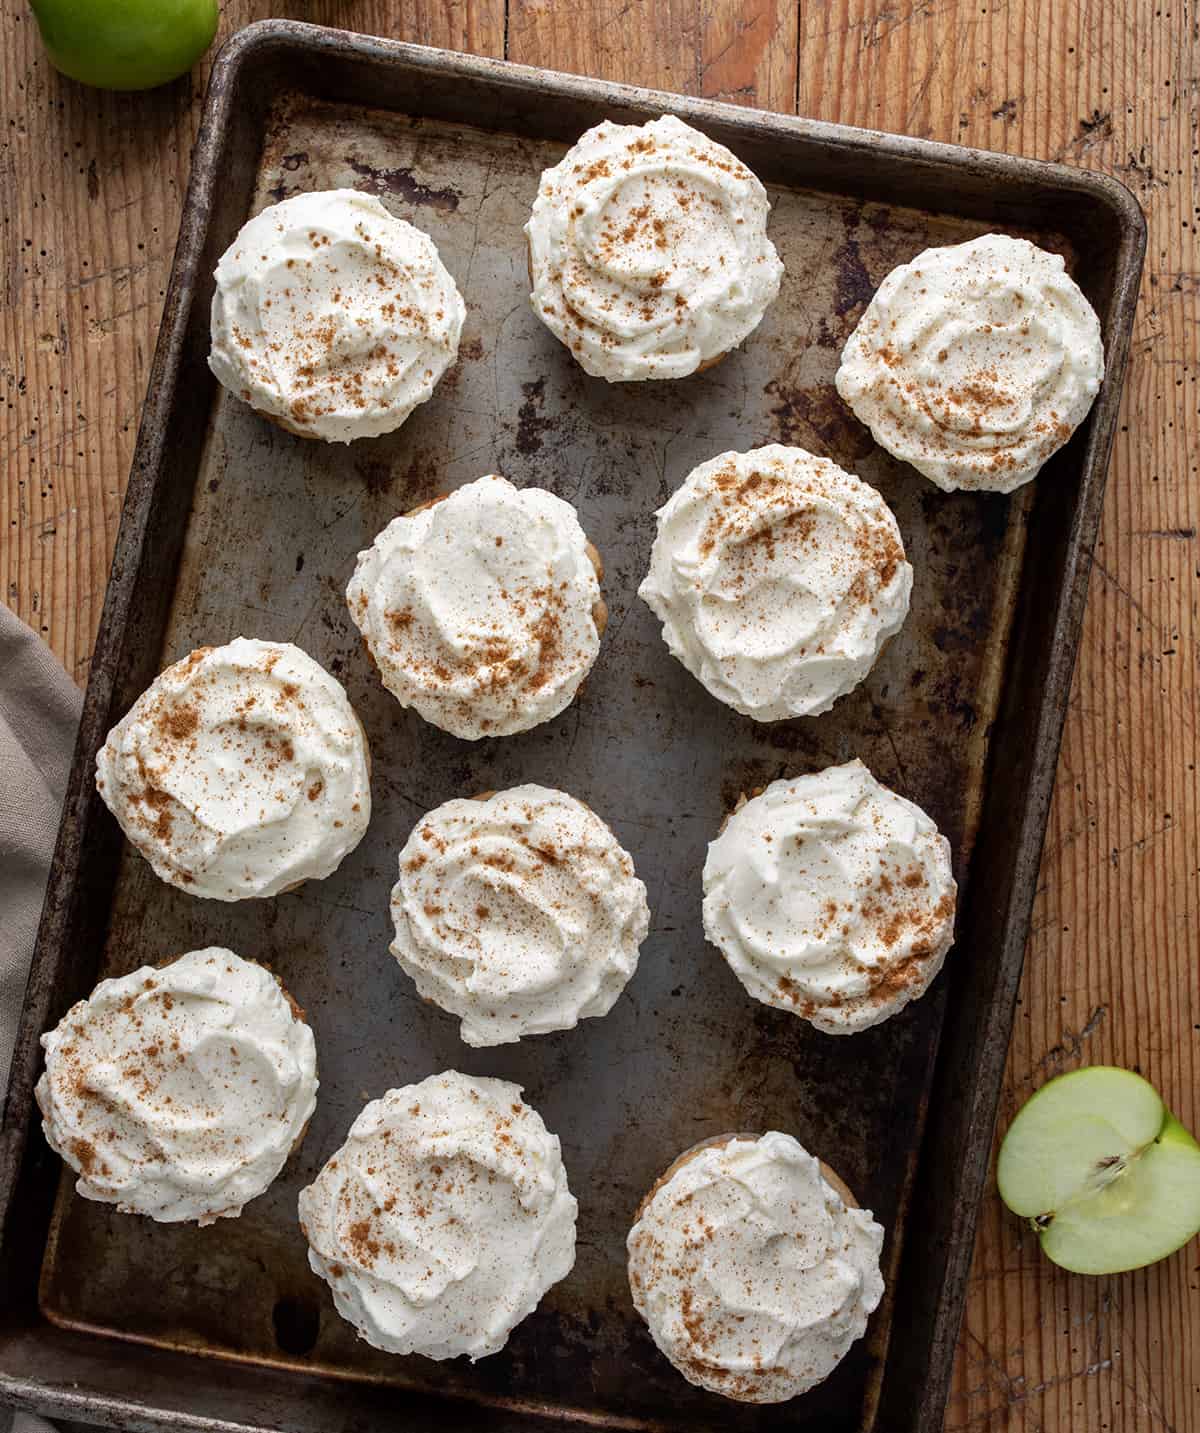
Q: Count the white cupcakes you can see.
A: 11